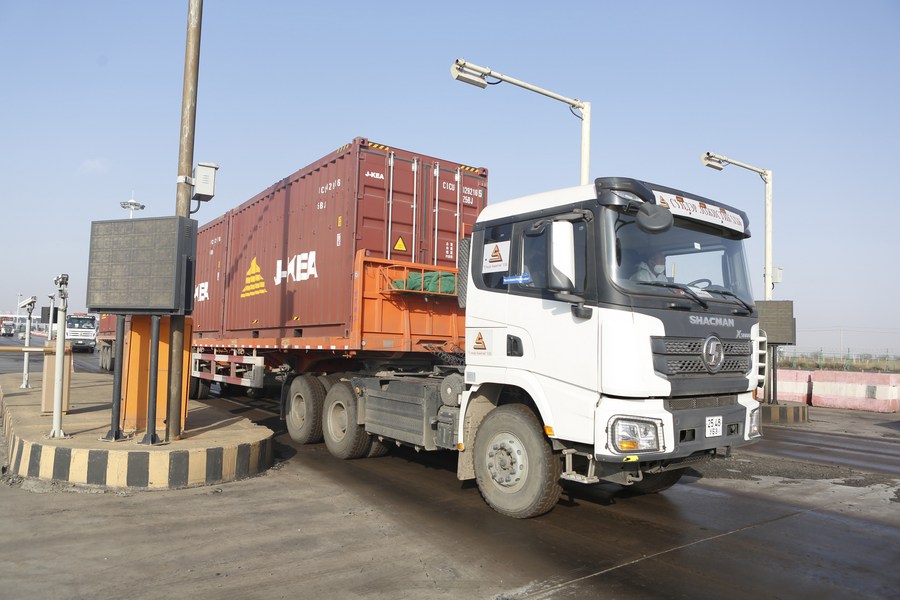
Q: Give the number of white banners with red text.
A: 1